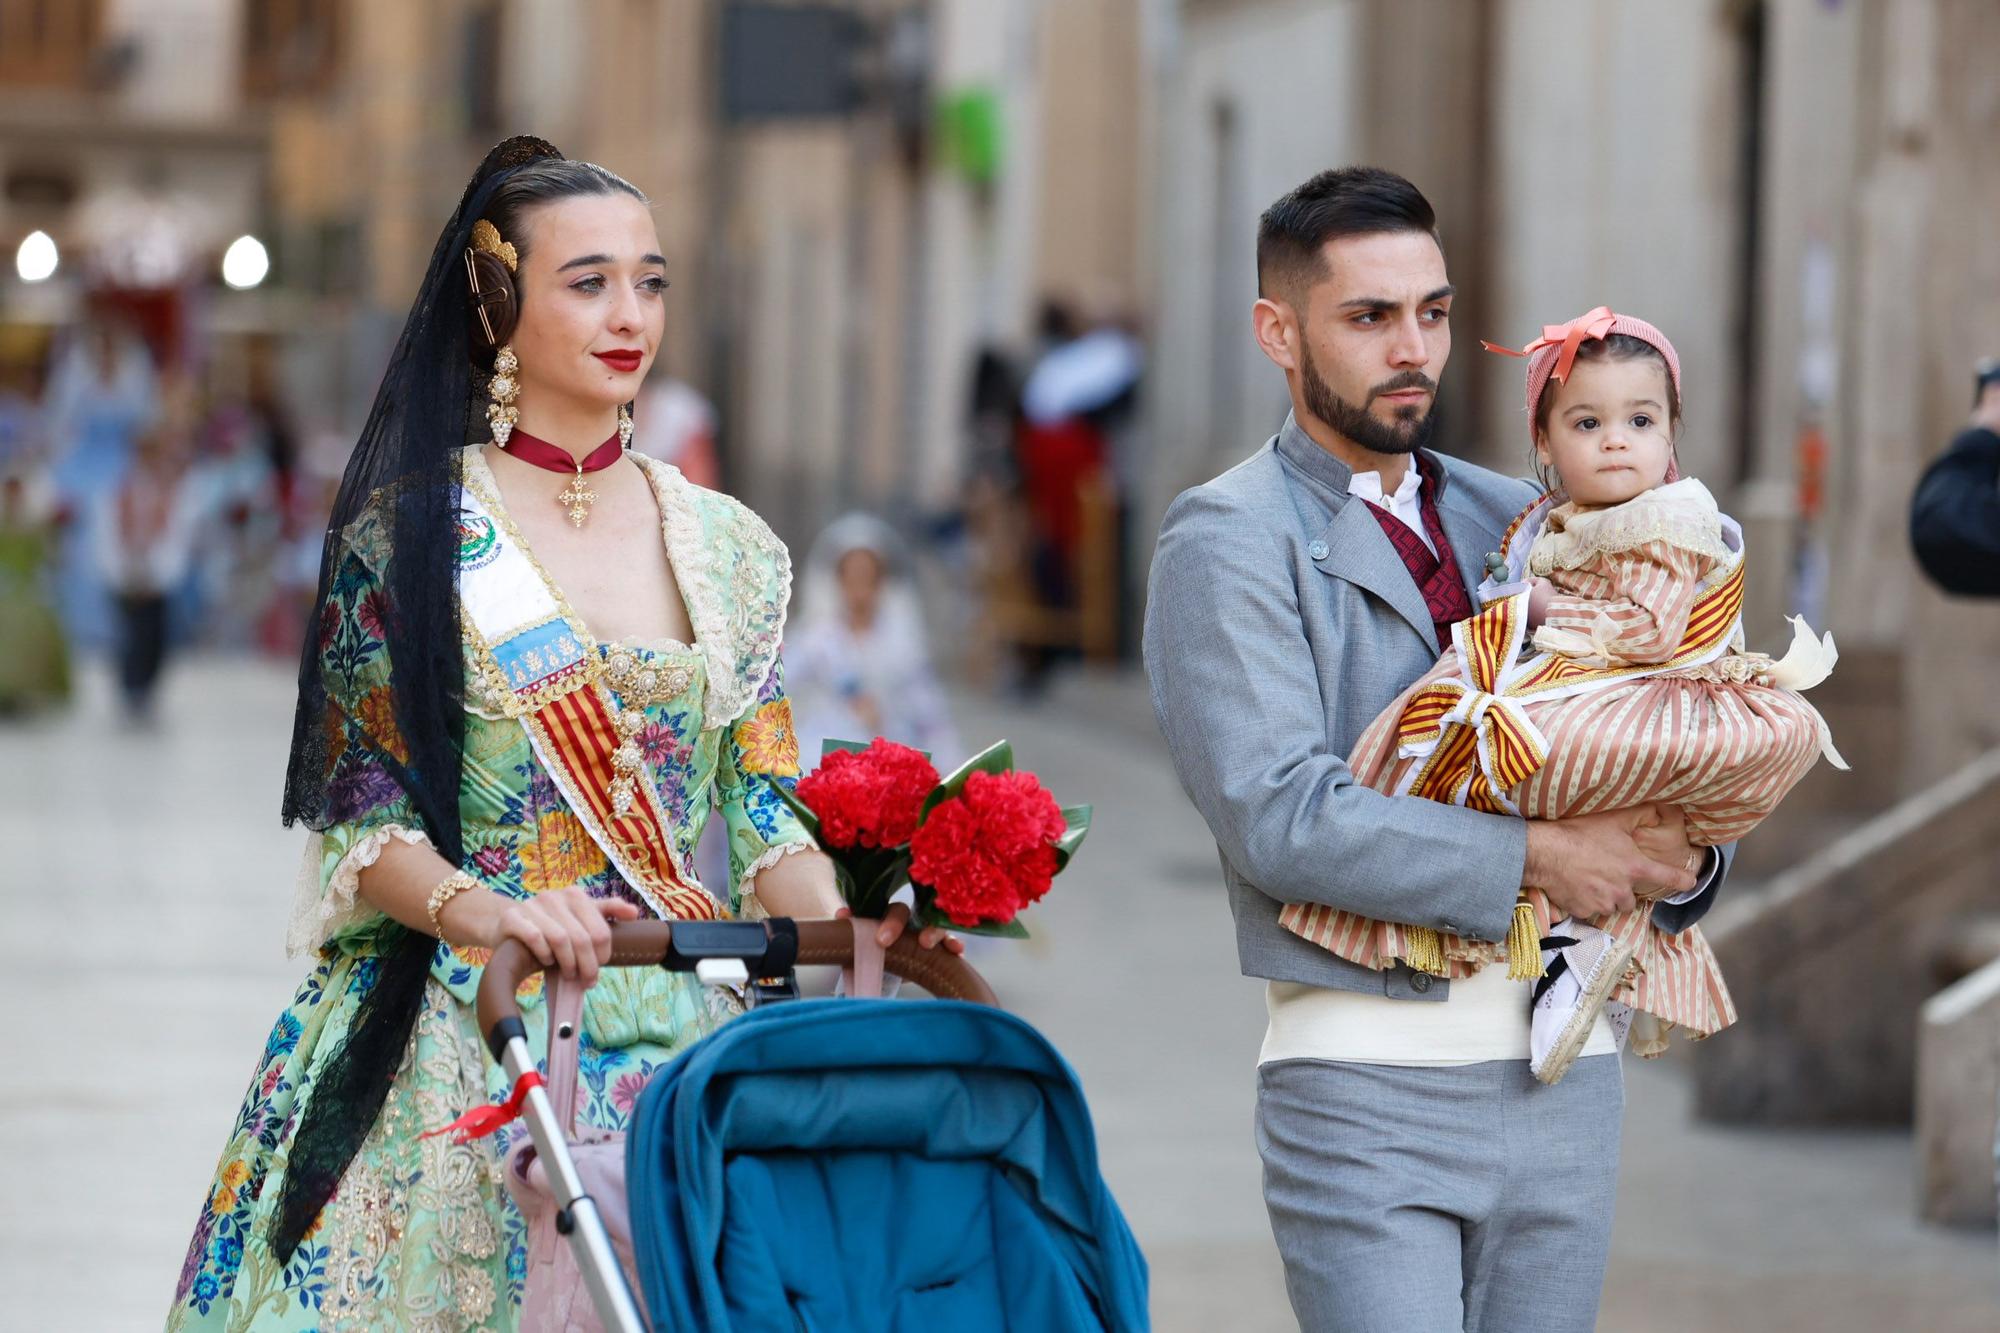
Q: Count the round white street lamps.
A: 2